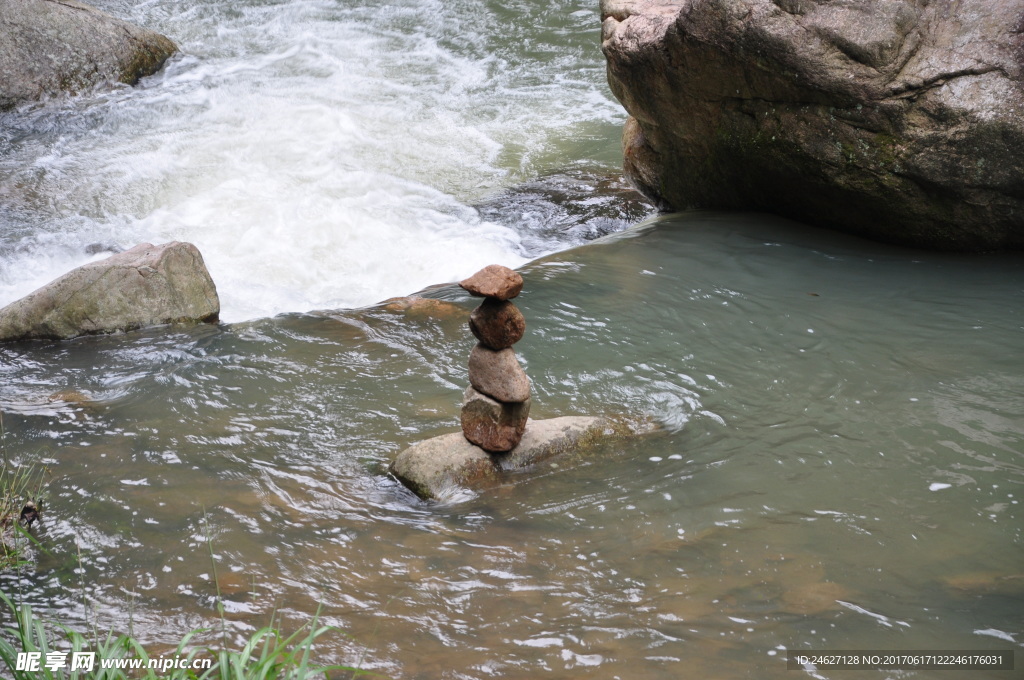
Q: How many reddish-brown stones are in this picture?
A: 4